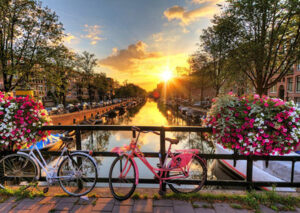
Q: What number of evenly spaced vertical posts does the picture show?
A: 3